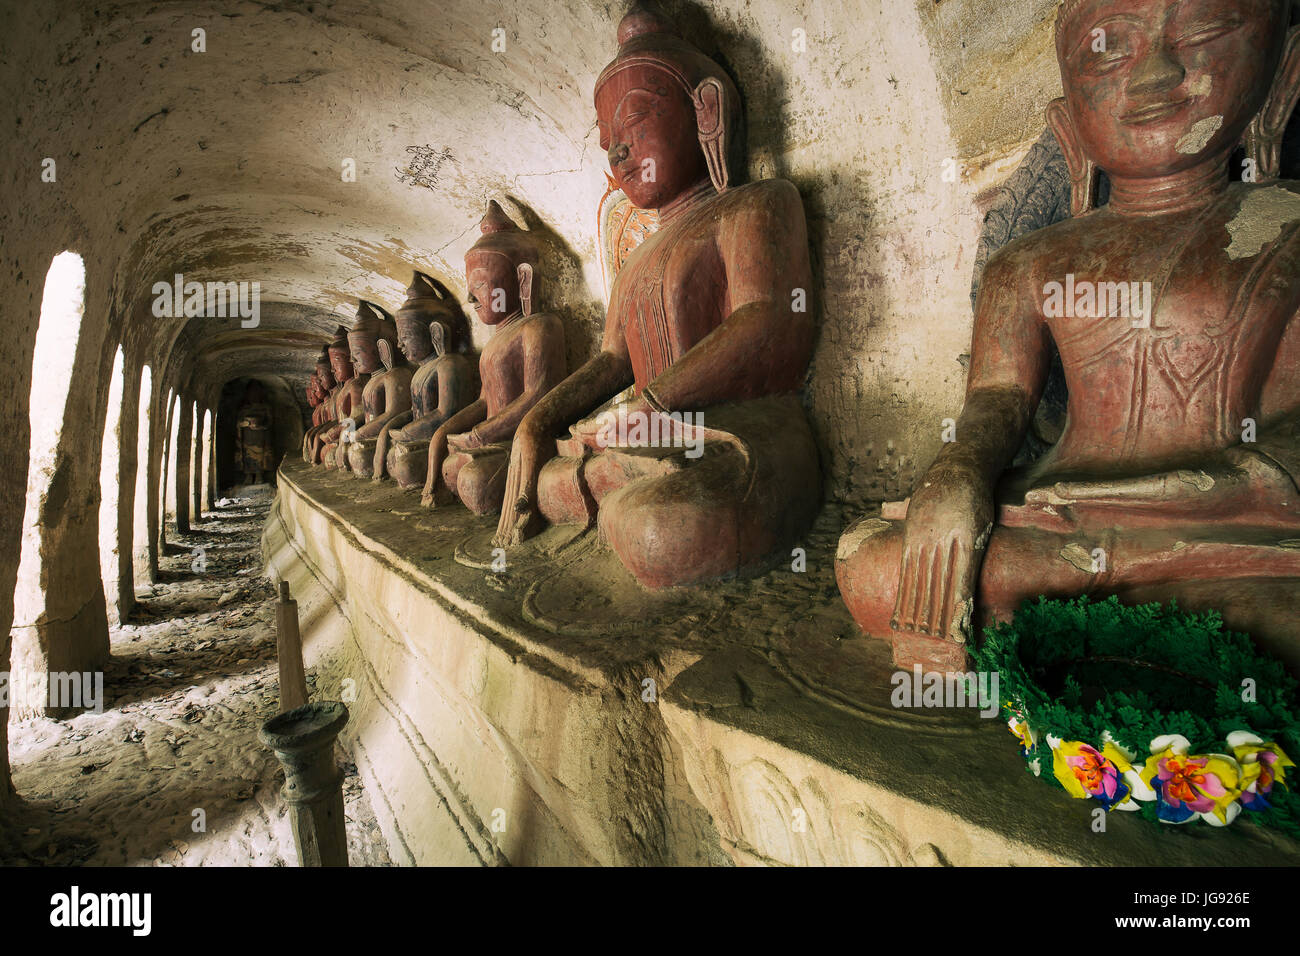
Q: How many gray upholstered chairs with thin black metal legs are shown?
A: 0